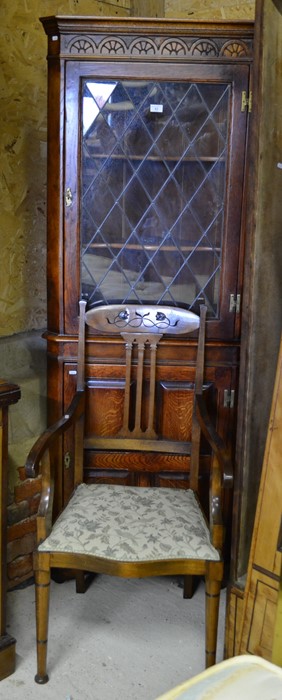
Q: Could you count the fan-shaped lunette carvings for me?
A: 6